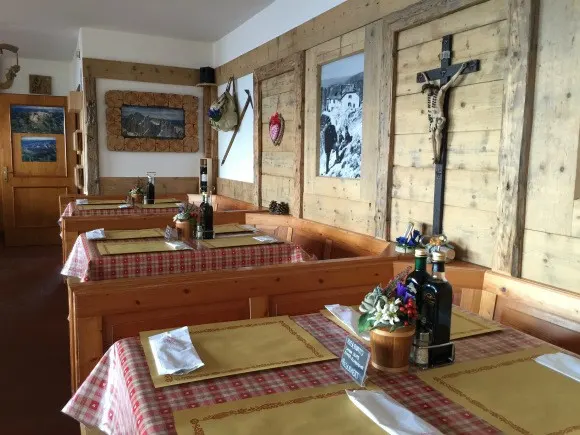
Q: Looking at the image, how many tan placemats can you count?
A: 12